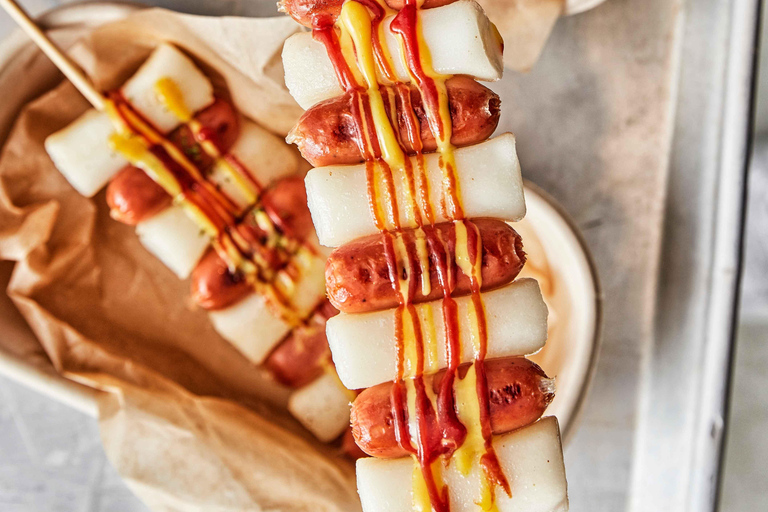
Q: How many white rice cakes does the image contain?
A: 8